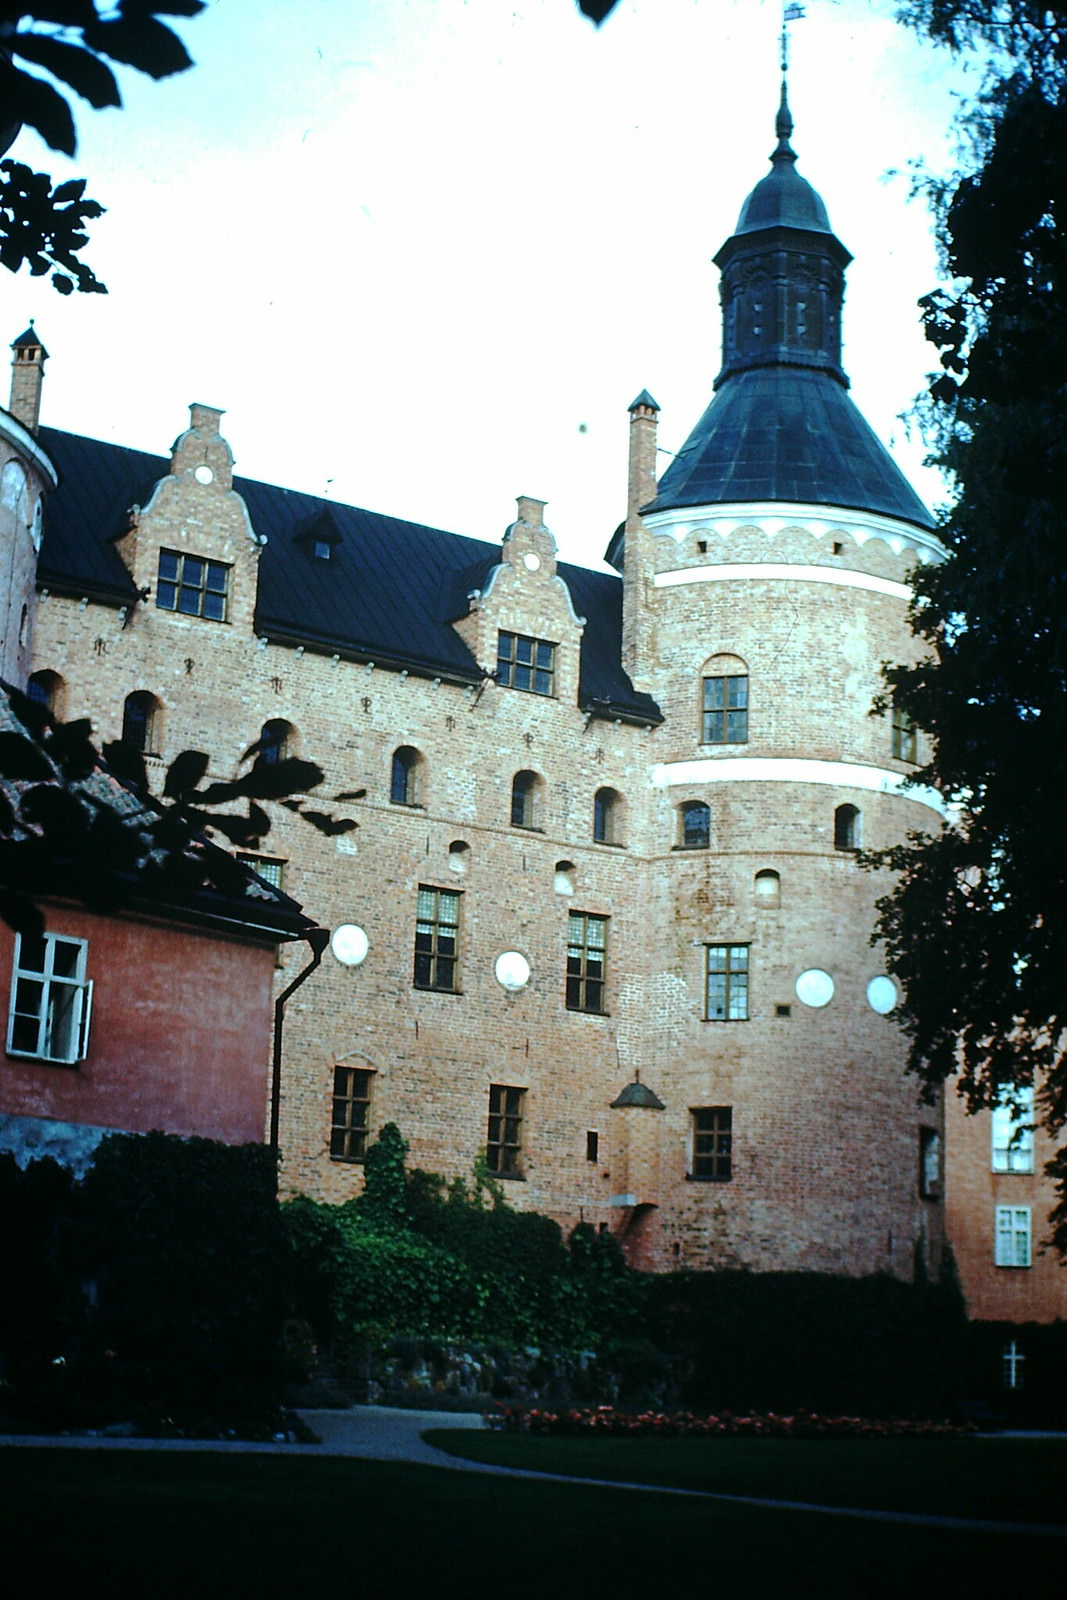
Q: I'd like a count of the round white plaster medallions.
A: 6